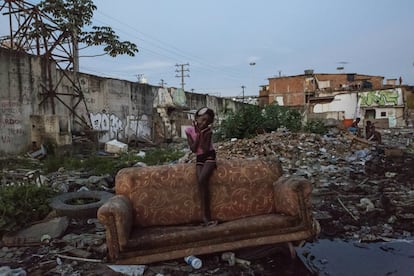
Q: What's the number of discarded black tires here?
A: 1